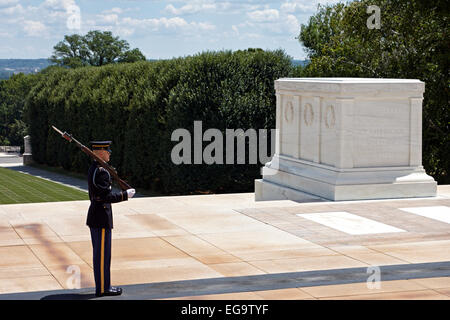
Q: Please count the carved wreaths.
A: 3